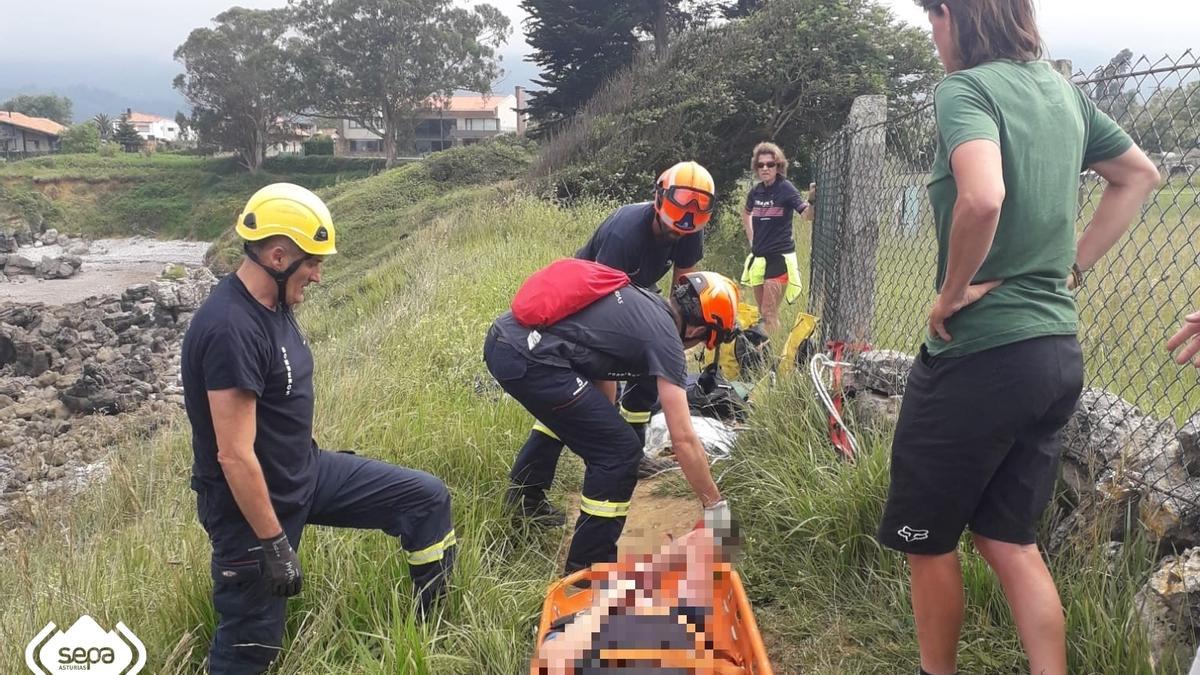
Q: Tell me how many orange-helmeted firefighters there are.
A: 2